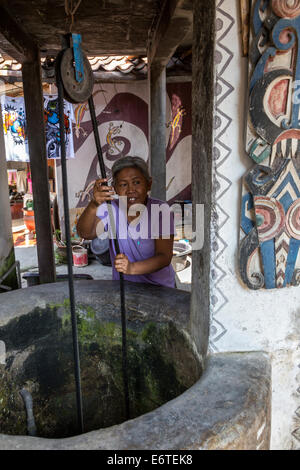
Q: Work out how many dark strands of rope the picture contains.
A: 2